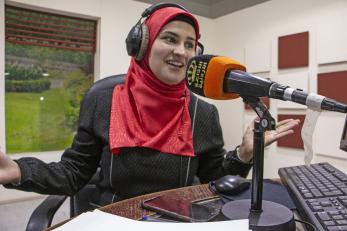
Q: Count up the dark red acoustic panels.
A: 4